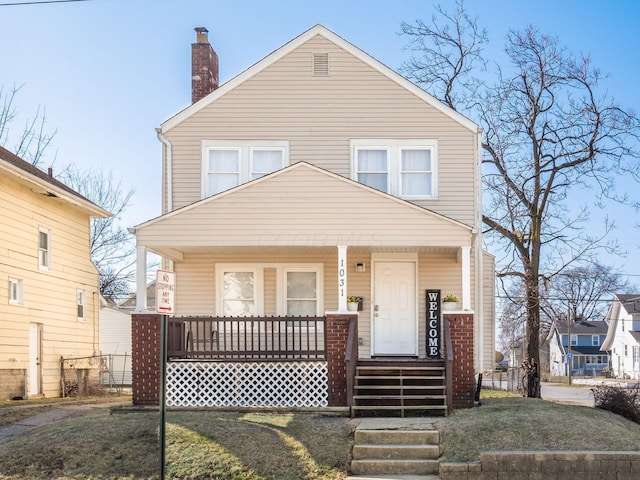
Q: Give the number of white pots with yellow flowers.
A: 2